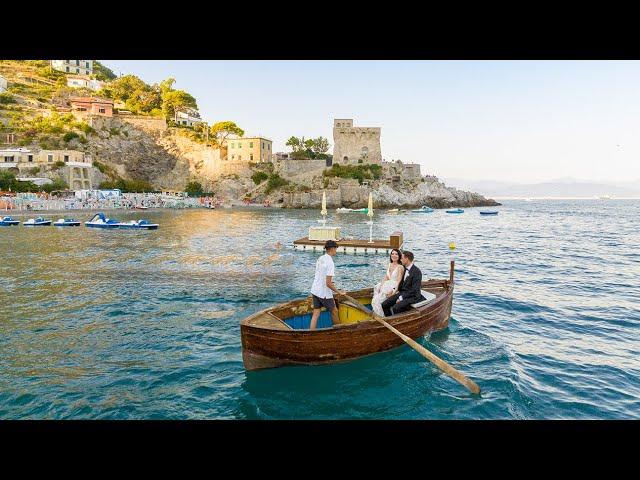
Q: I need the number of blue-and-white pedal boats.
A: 5